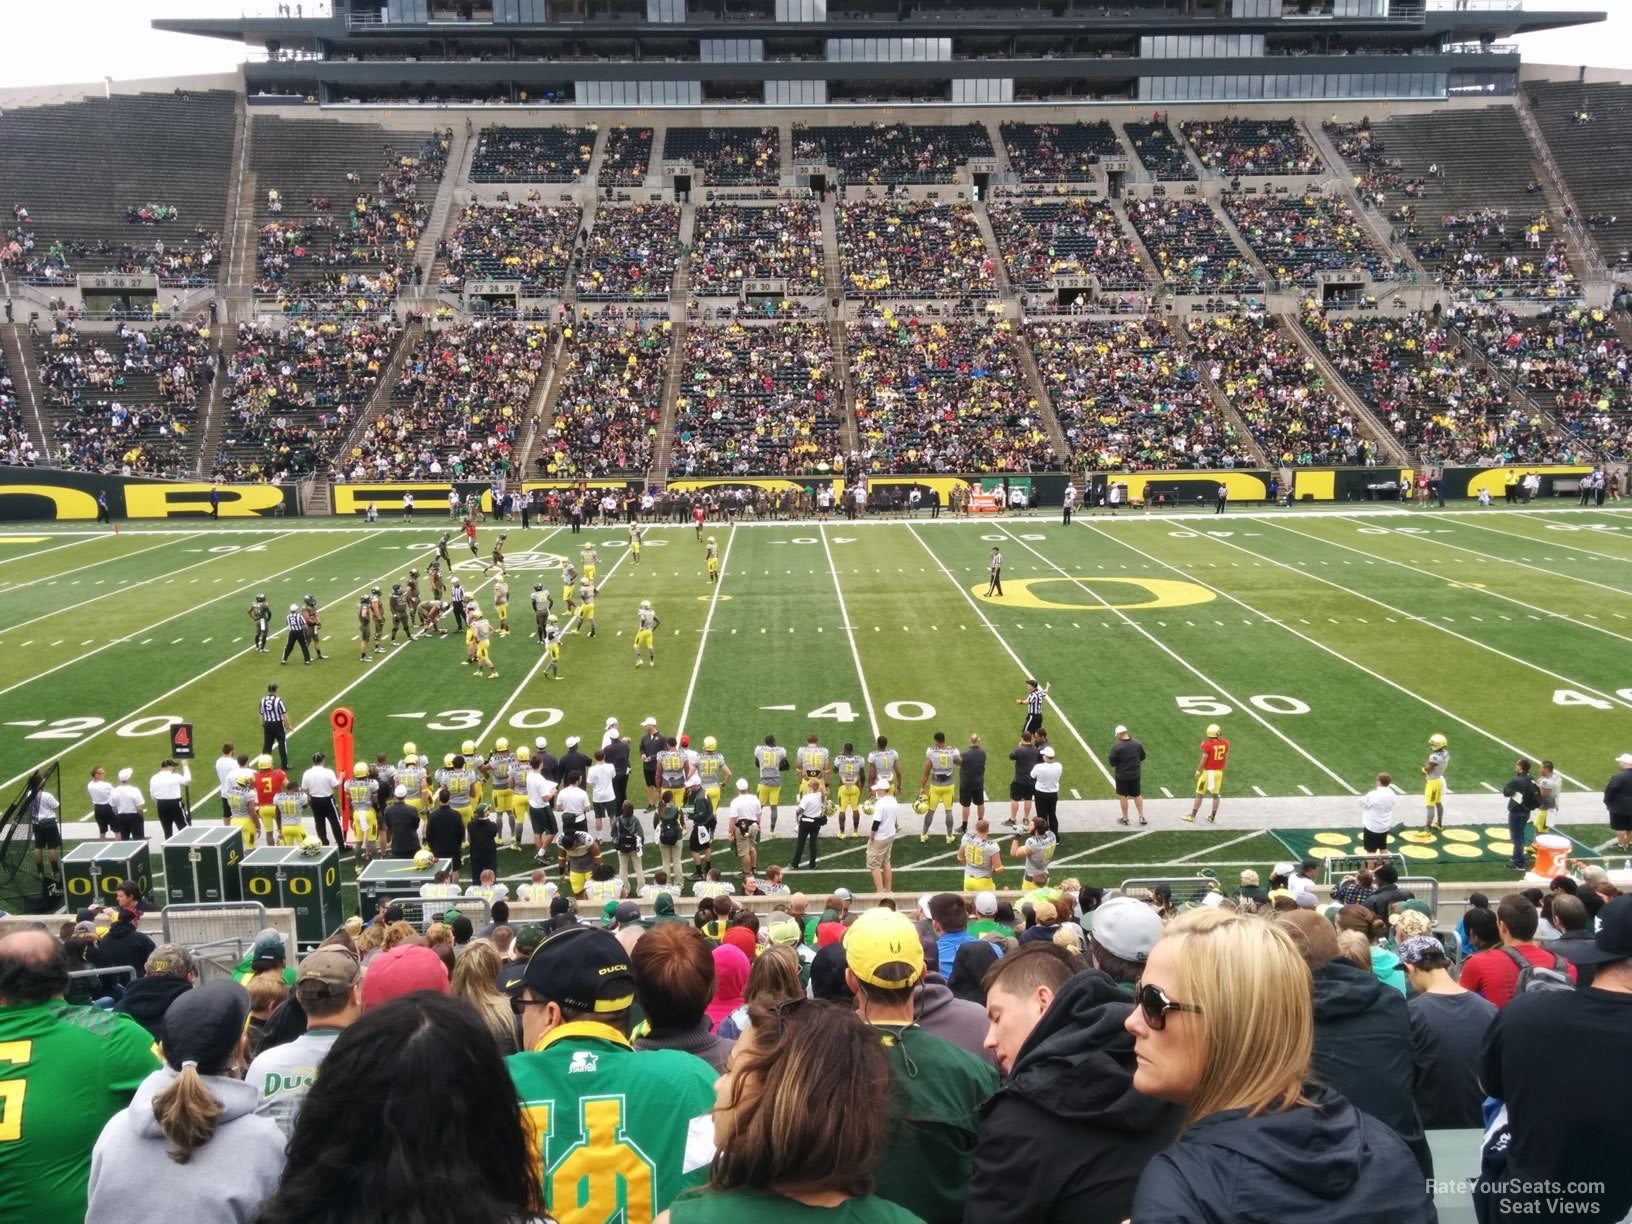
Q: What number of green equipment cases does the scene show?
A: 4